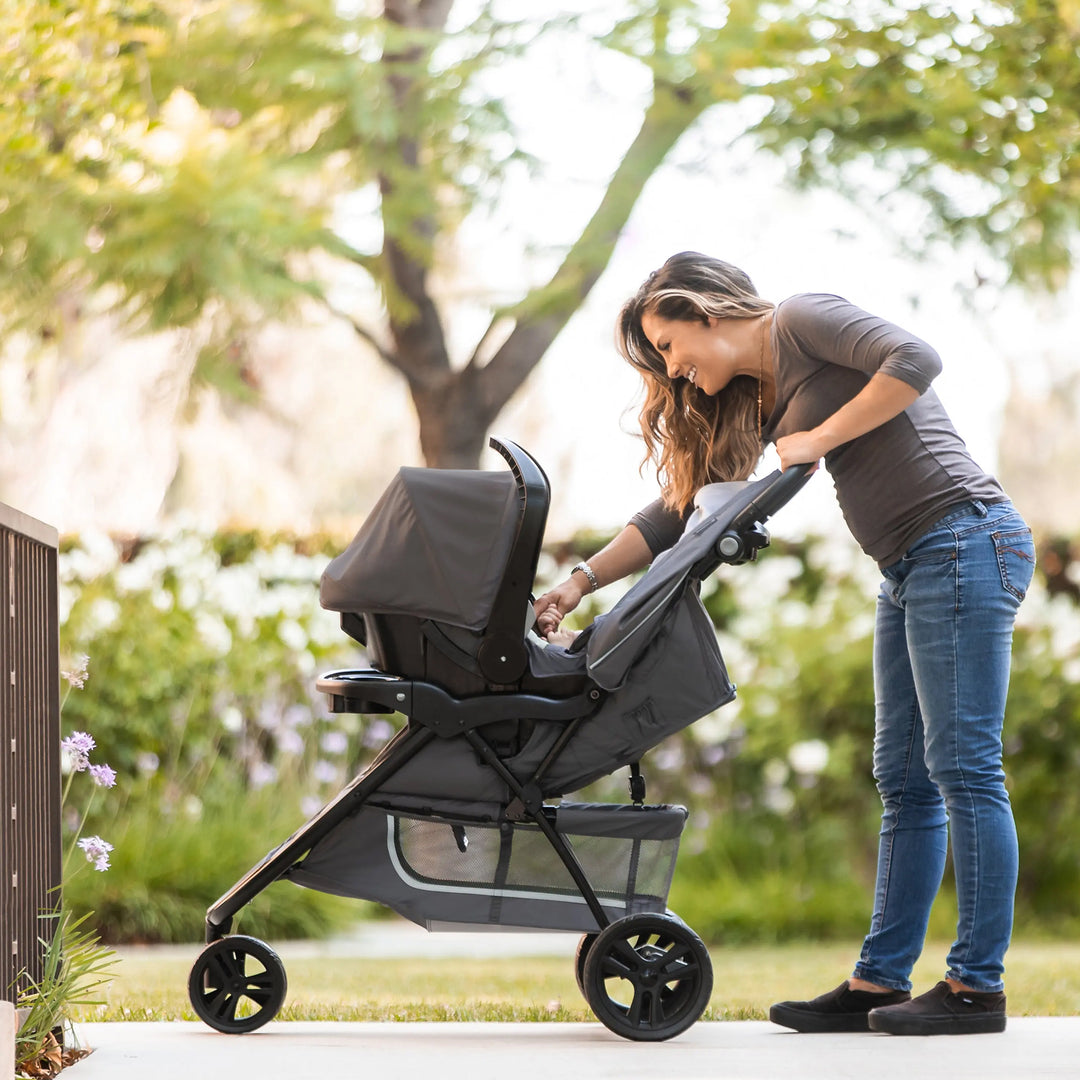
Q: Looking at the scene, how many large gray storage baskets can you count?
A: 1